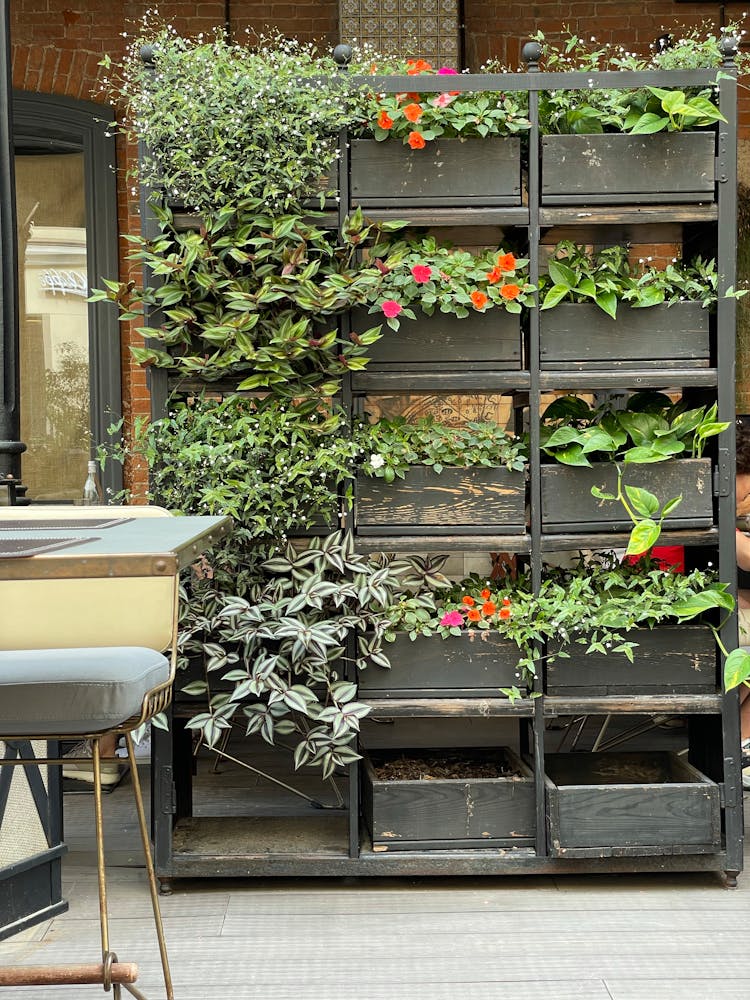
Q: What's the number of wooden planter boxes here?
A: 14